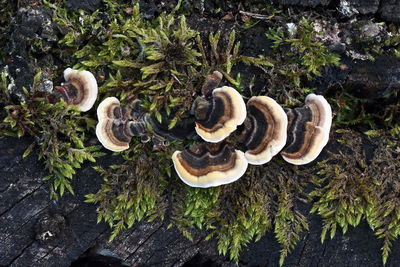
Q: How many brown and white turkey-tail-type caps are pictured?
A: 6